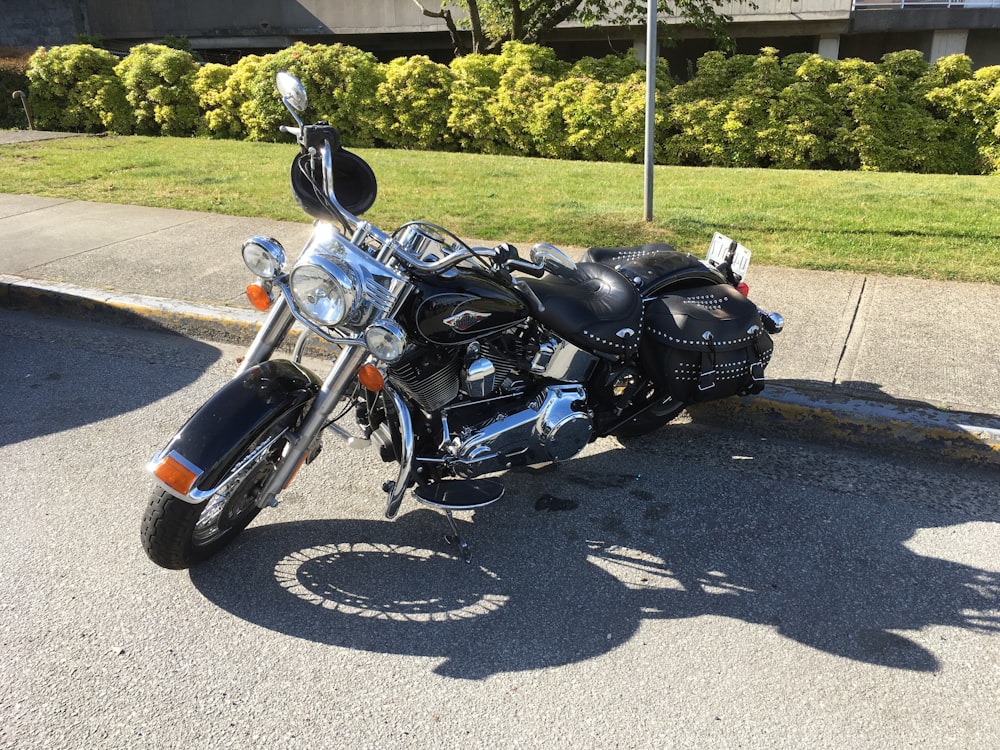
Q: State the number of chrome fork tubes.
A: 2